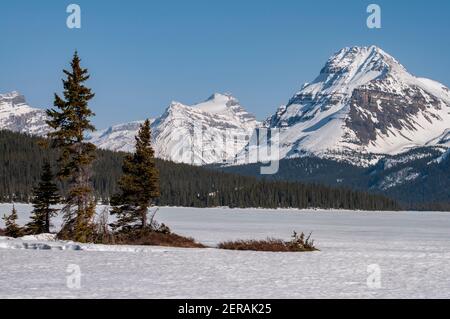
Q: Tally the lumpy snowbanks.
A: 1